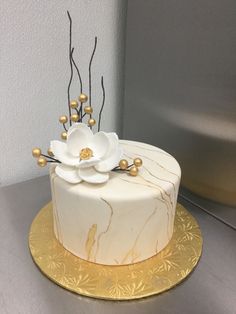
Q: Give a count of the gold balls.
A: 13